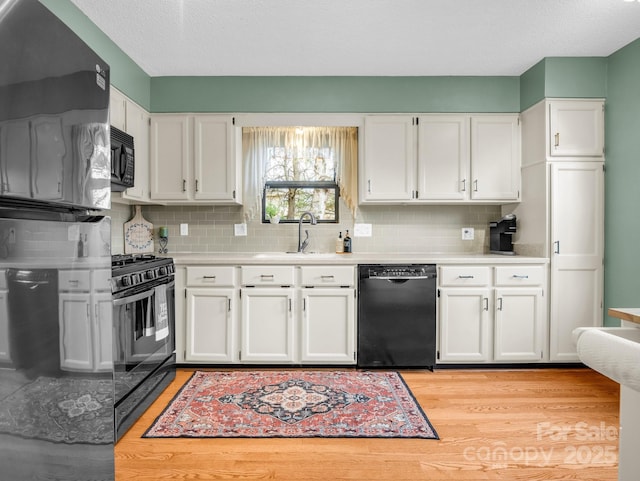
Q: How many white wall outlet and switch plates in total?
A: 4